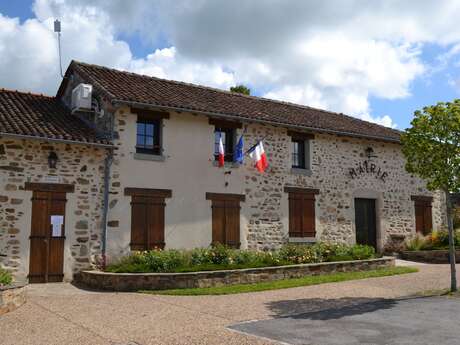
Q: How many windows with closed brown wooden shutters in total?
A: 4